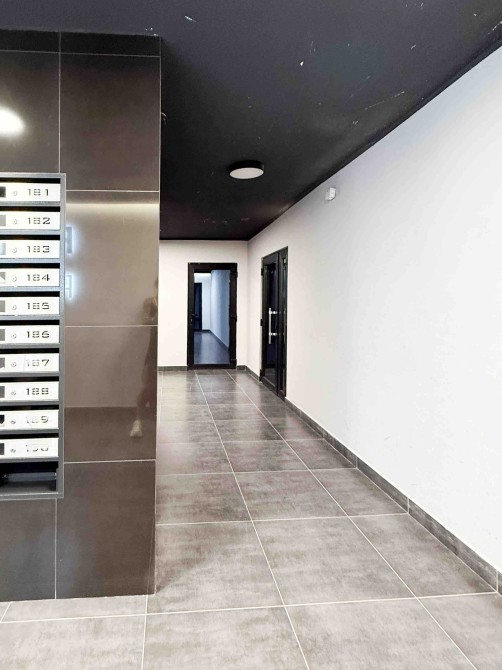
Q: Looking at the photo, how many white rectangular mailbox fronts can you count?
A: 10